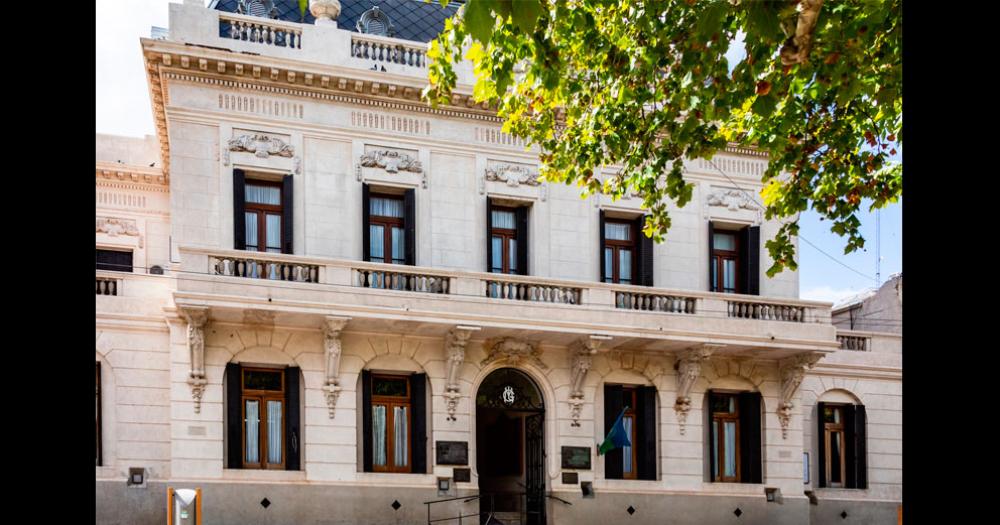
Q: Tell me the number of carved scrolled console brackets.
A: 6